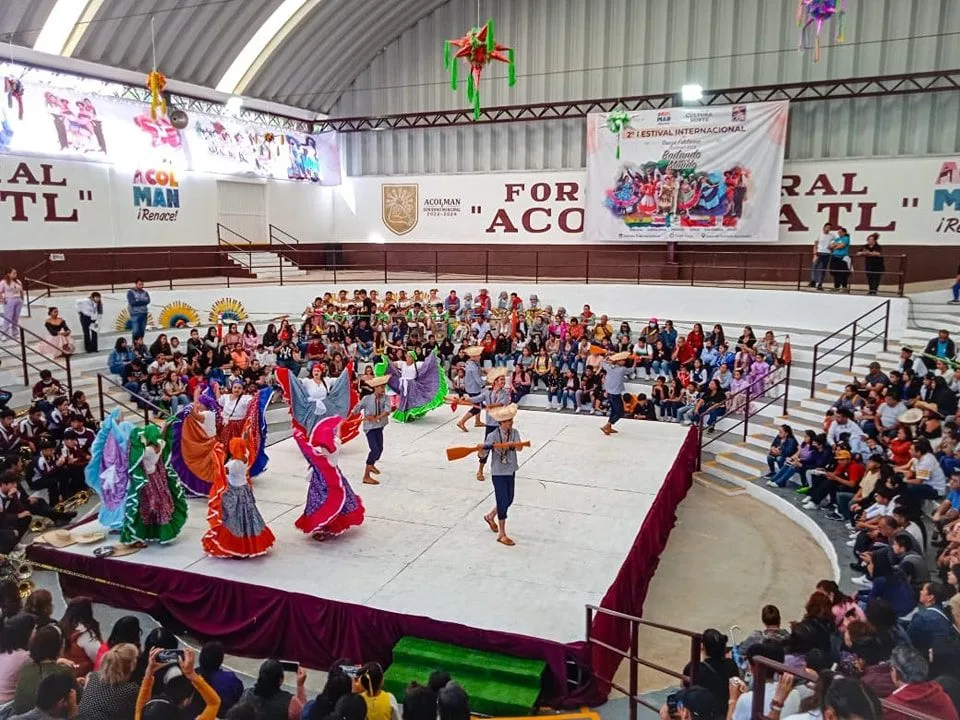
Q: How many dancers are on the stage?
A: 13